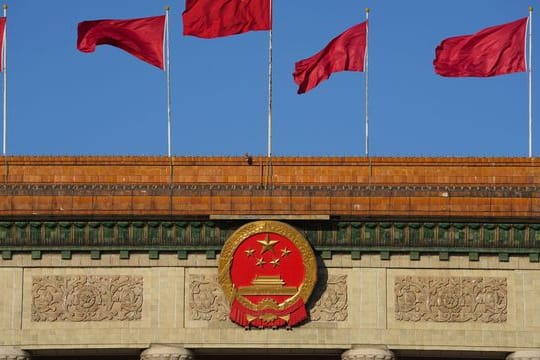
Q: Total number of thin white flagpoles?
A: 5